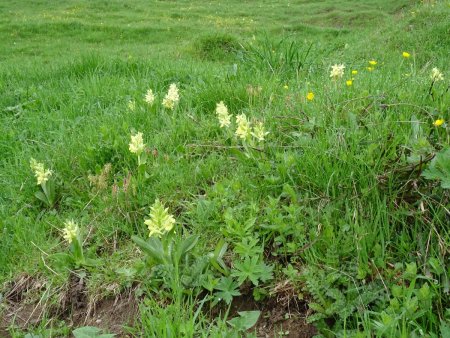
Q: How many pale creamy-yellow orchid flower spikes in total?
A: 12